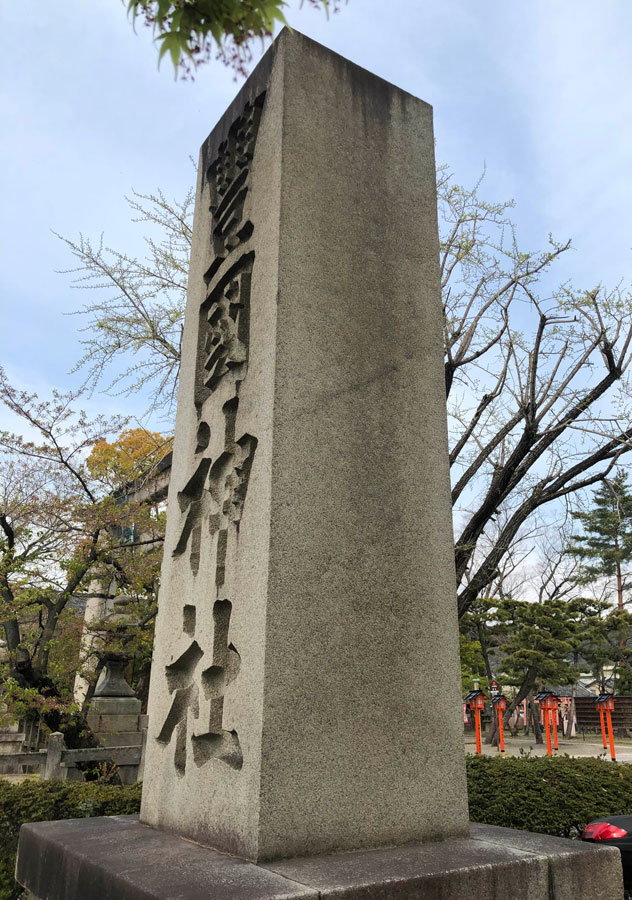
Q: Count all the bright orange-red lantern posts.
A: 6